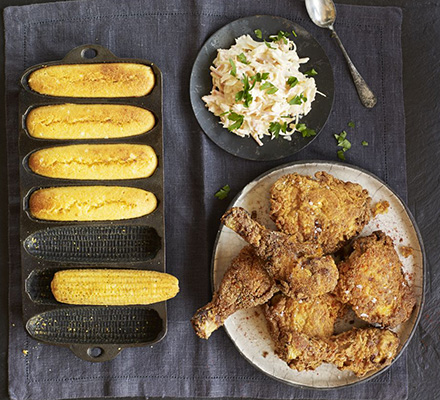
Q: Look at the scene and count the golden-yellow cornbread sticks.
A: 5